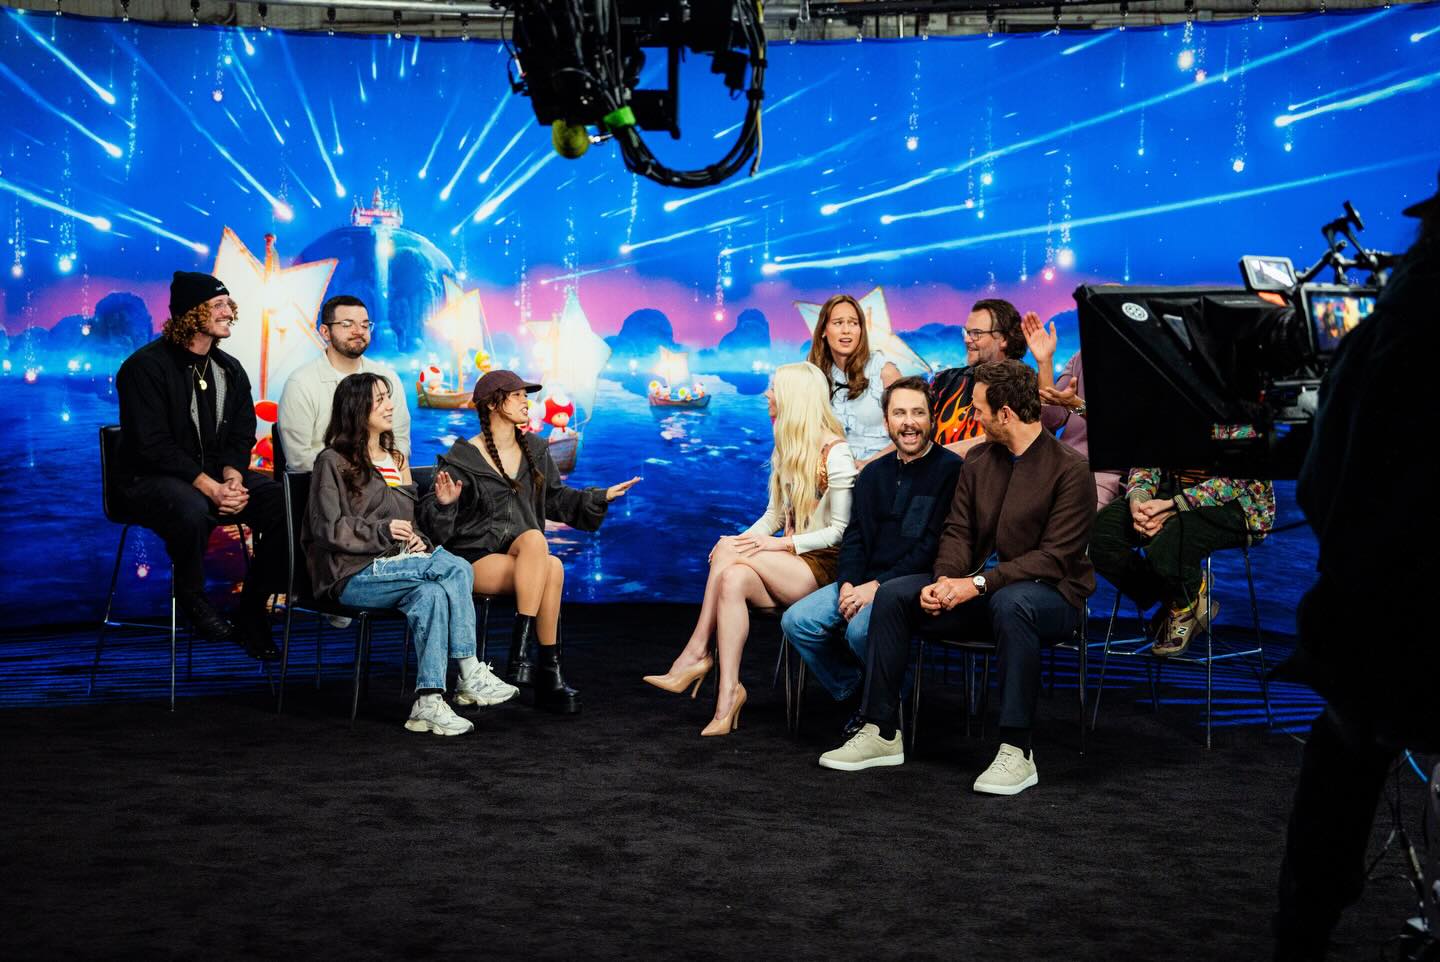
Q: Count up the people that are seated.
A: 11